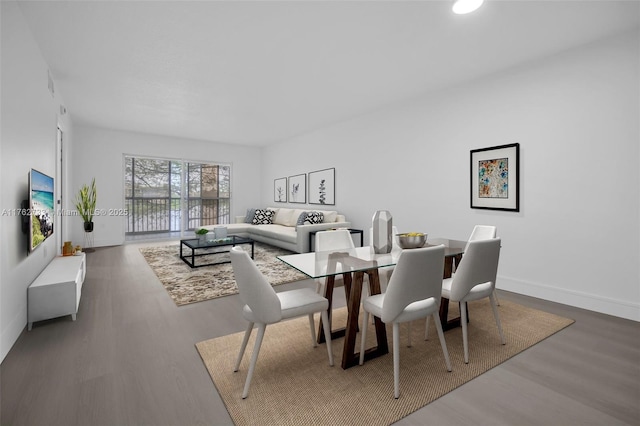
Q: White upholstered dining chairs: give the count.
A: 6